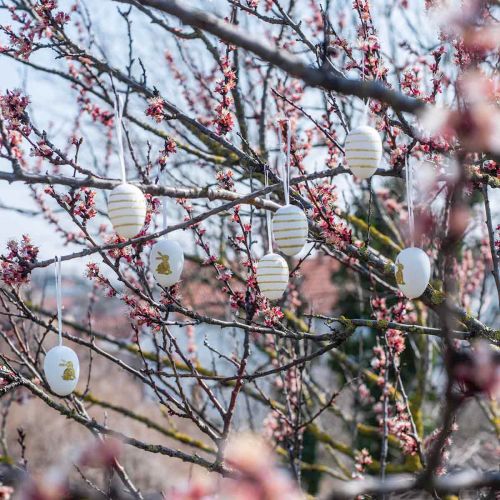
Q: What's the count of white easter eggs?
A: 7